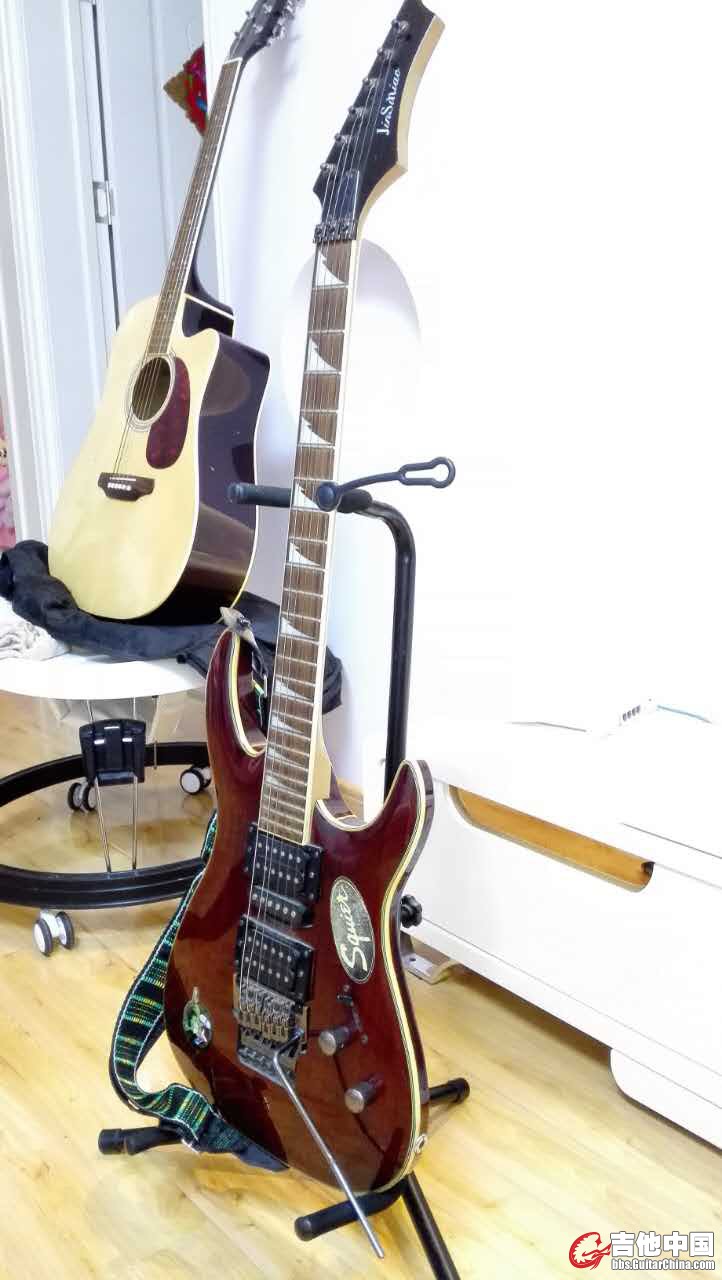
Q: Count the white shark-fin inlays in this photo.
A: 10